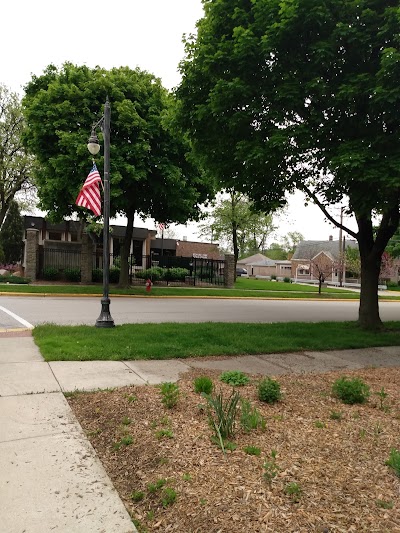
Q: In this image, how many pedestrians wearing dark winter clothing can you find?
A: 0